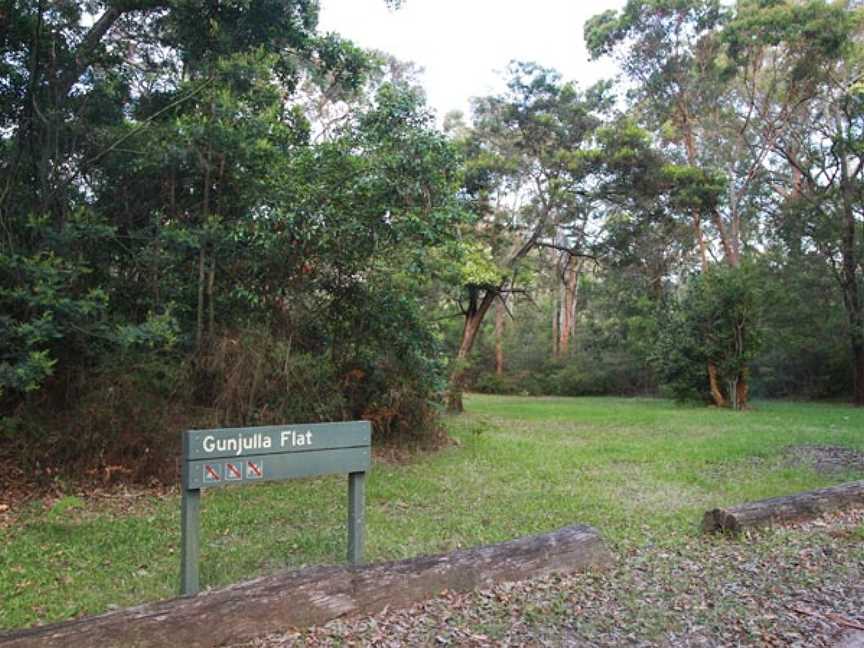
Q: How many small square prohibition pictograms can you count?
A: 3